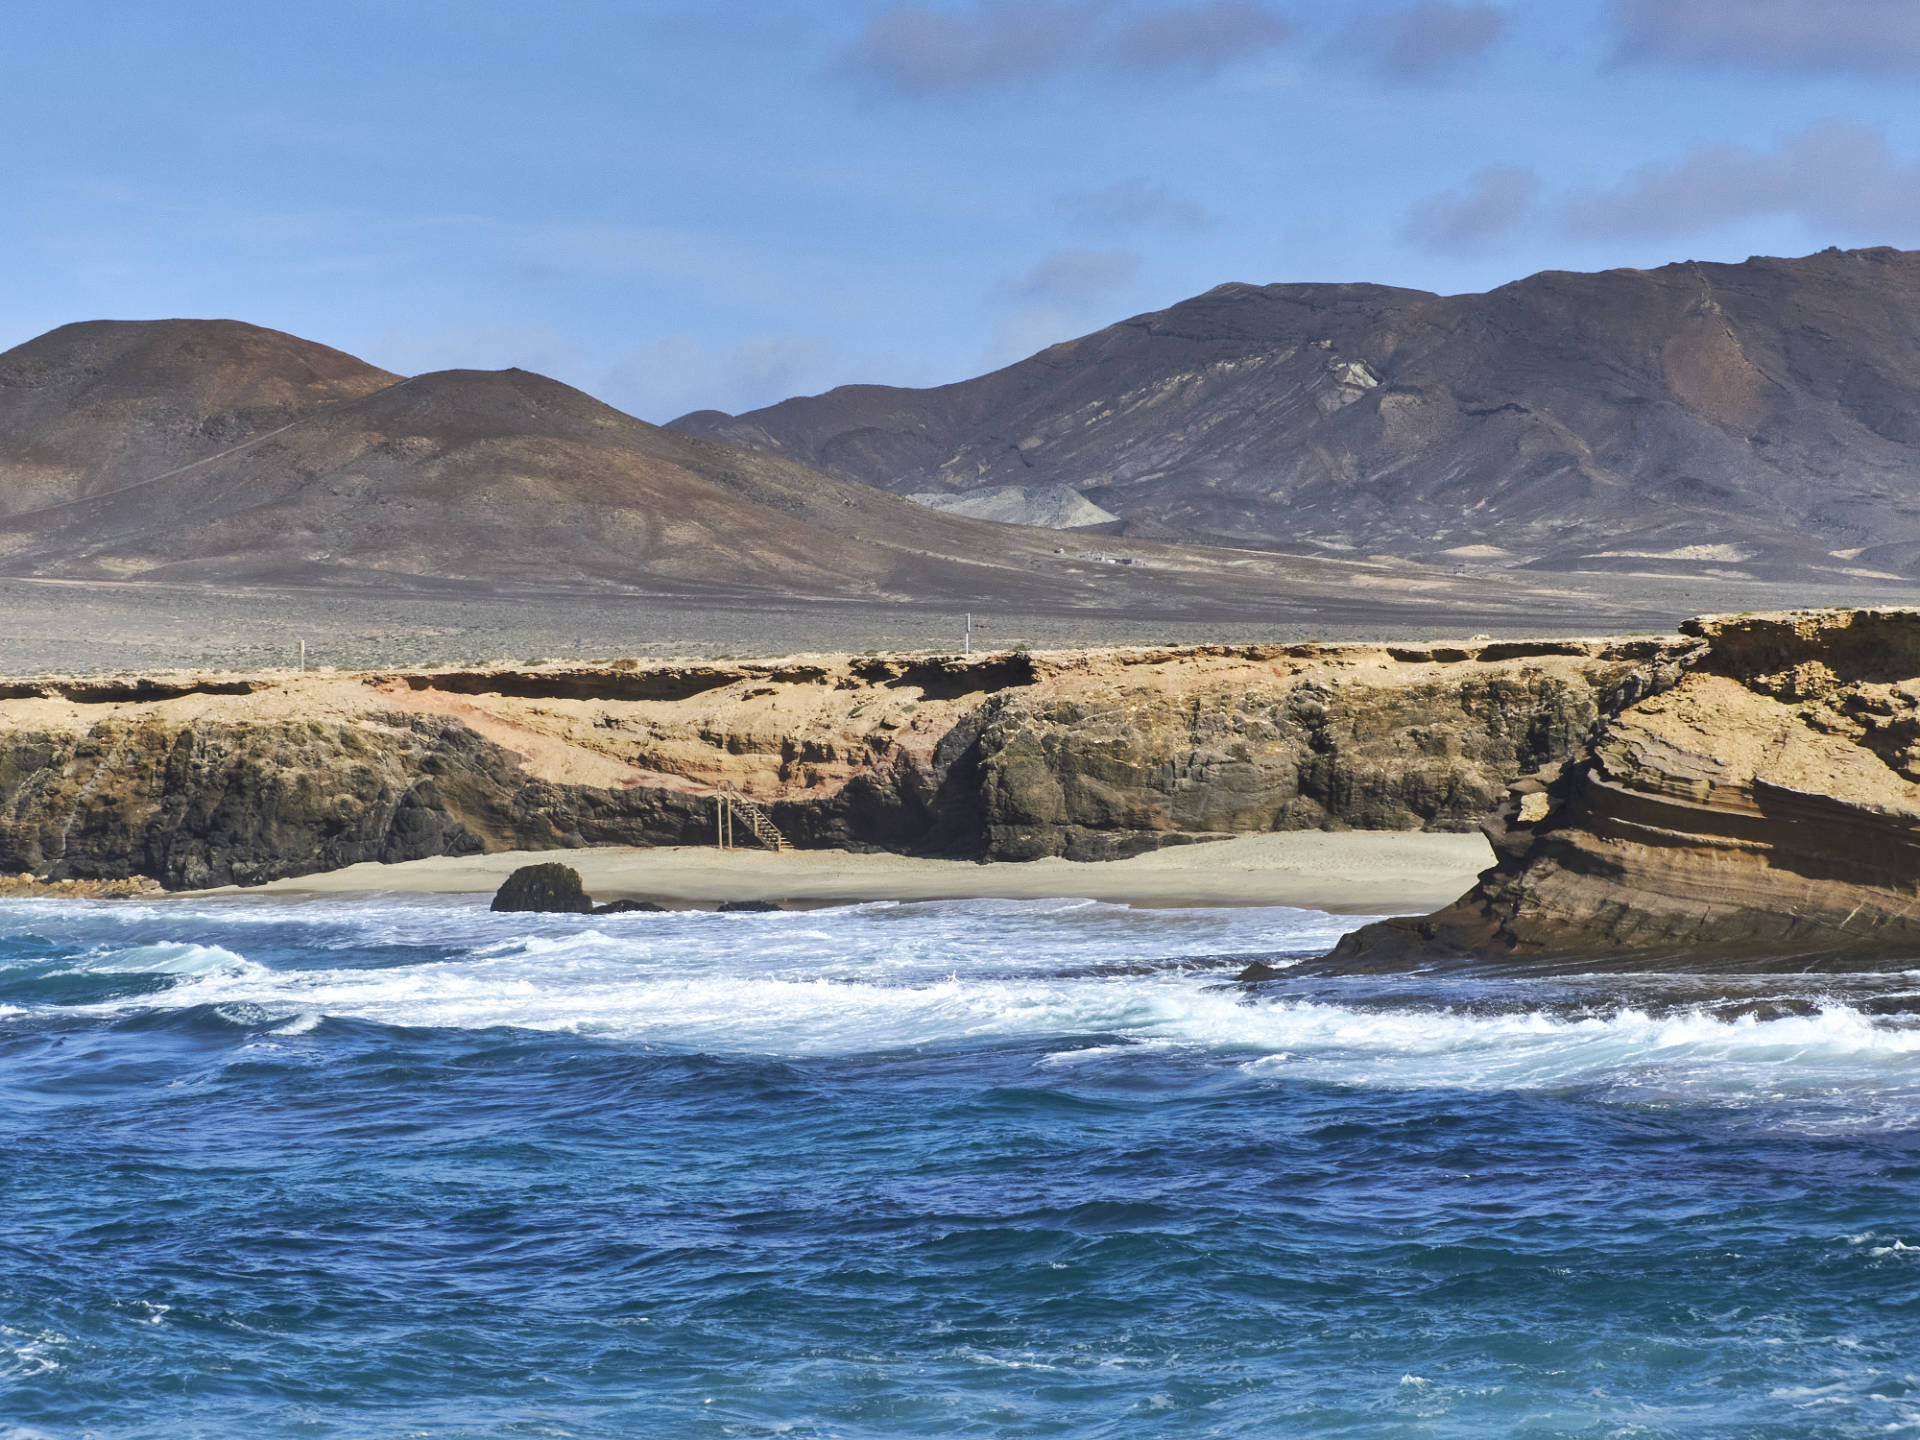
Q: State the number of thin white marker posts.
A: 2